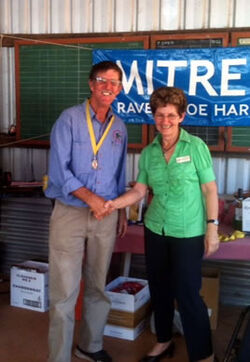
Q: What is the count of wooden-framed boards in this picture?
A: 3